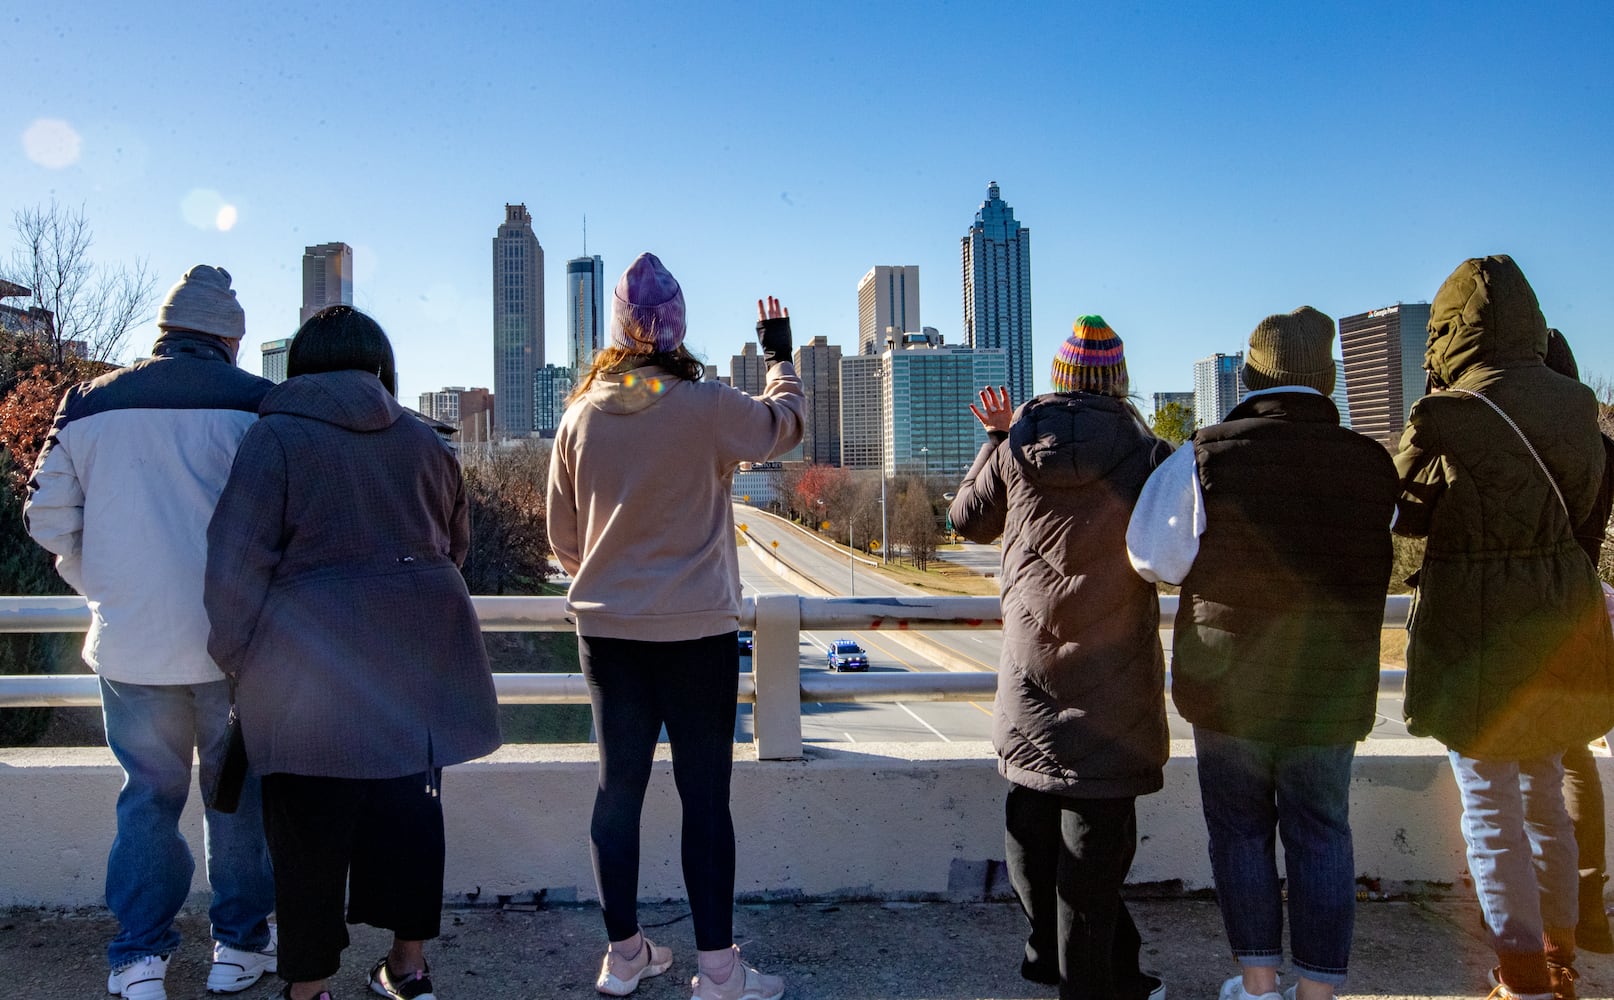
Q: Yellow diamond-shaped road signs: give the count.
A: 5